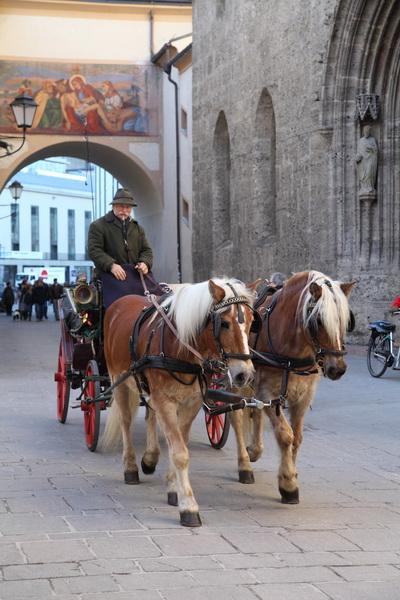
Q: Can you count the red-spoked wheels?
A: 3